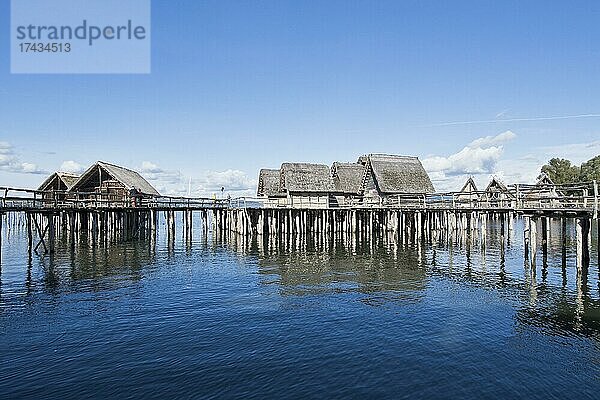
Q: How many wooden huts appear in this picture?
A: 9